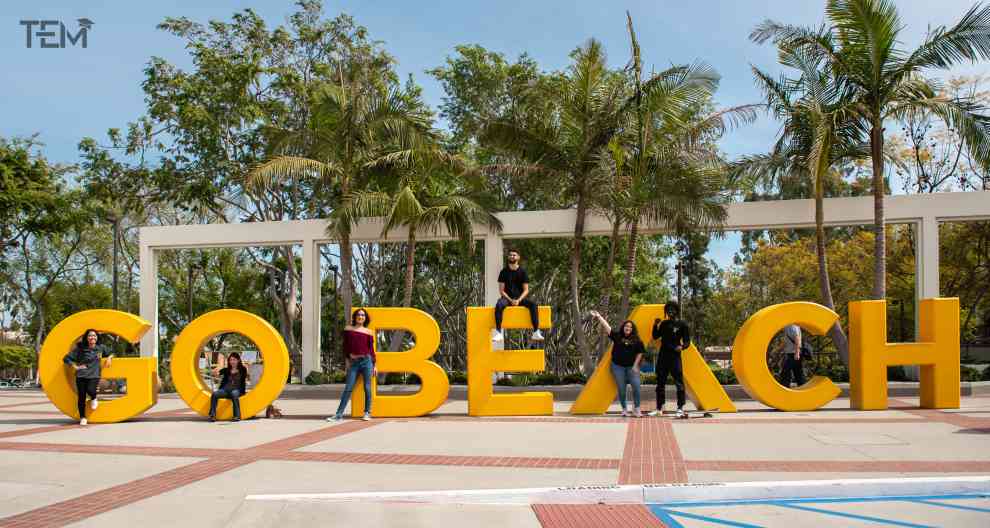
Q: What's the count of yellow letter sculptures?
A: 7